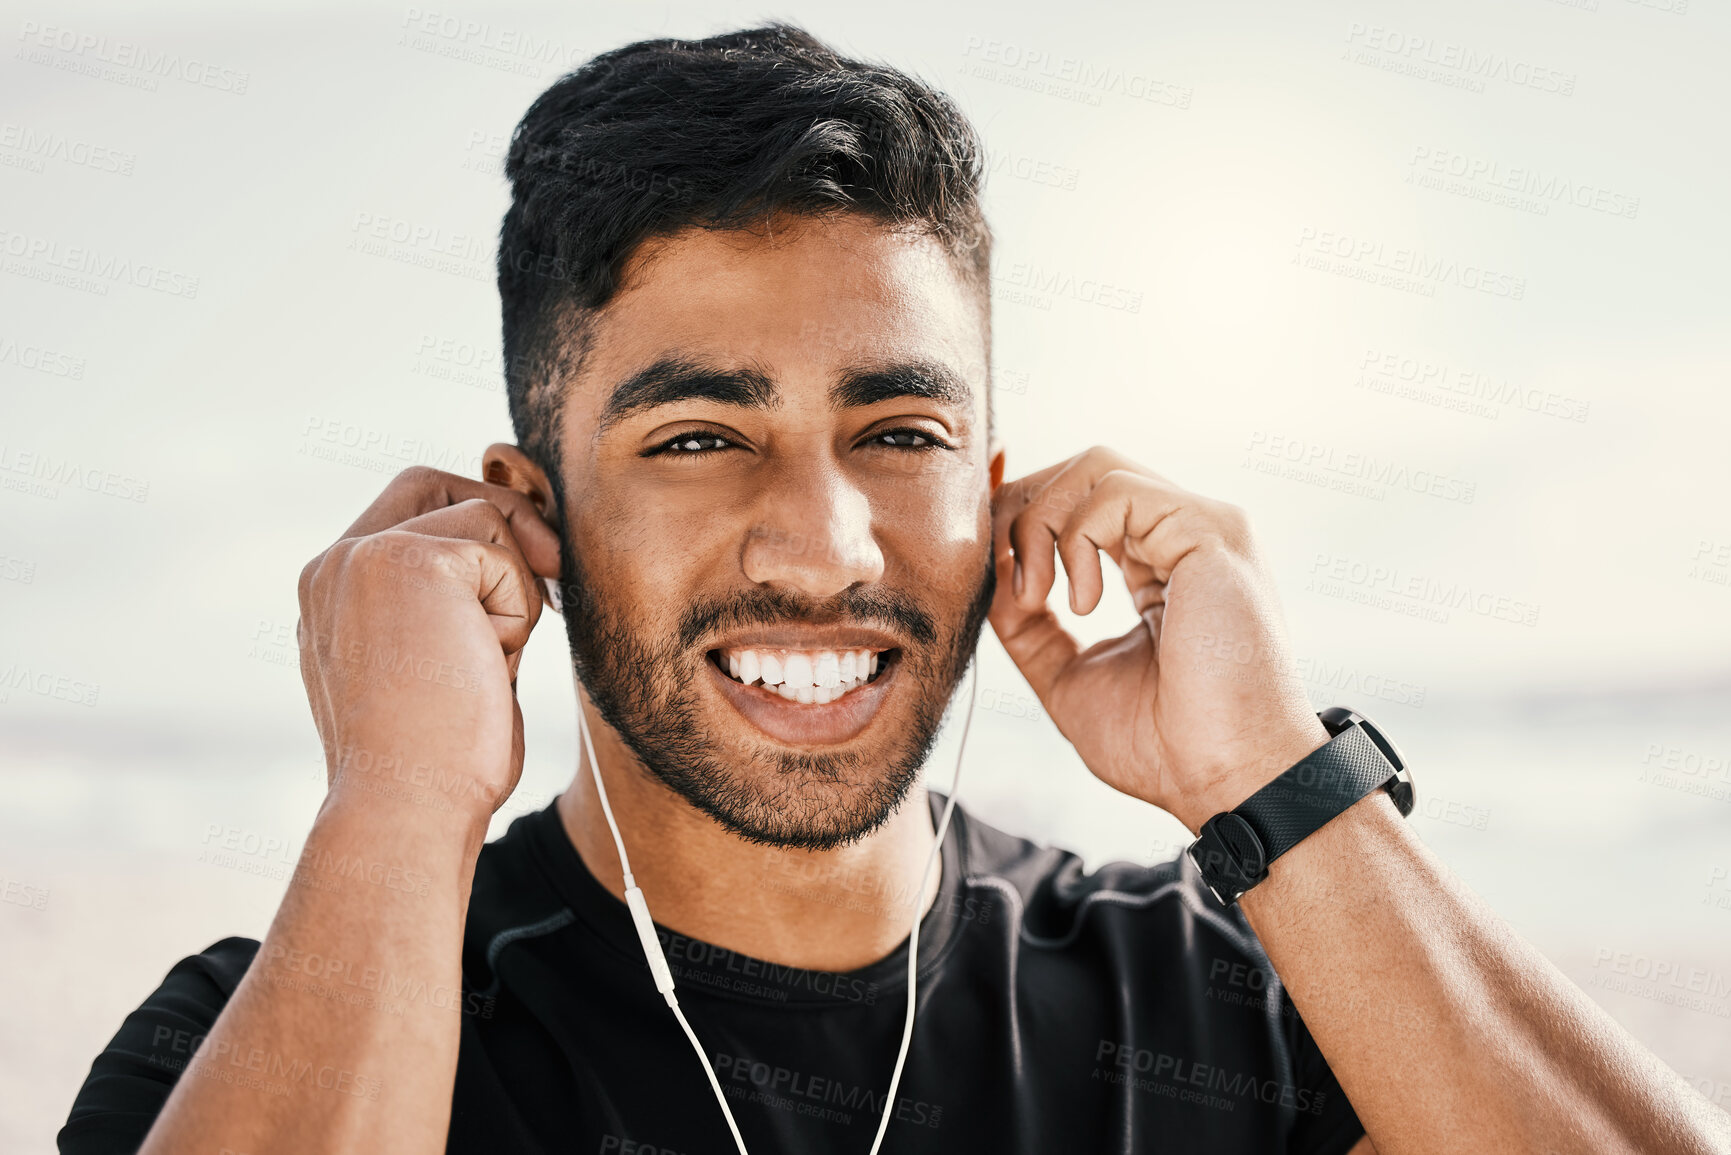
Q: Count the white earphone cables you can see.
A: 2